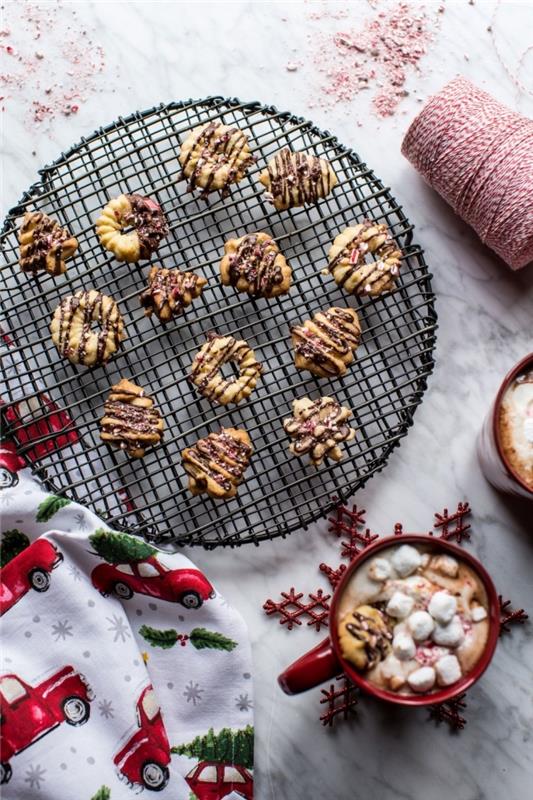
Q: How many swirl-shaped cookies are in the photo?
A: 5